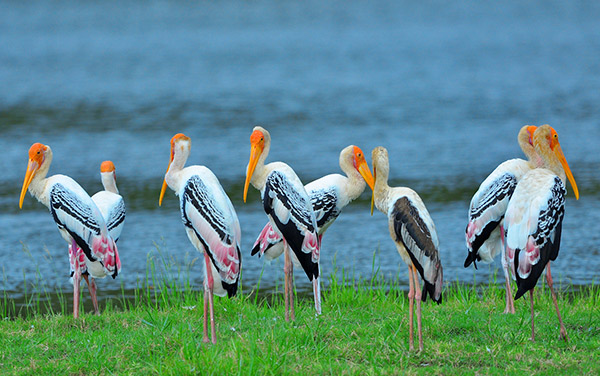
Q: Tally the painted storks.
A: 8